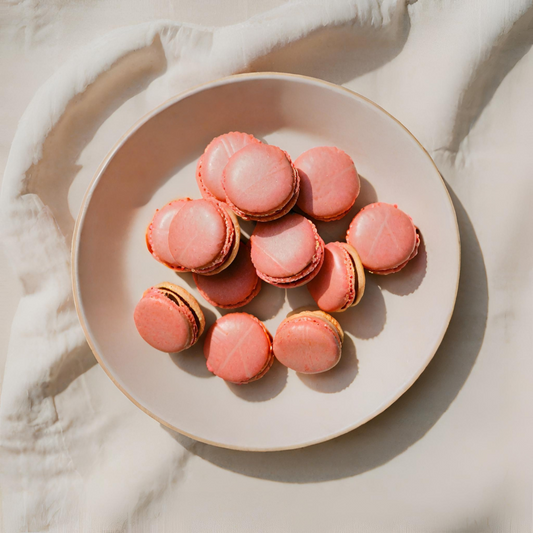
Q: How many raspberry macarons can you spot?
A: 12